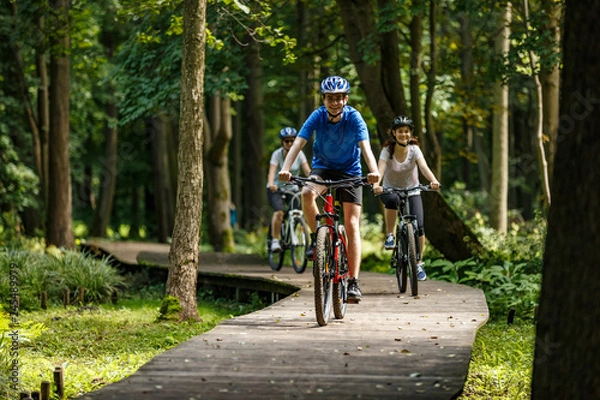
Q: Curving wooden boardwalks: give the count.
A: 1